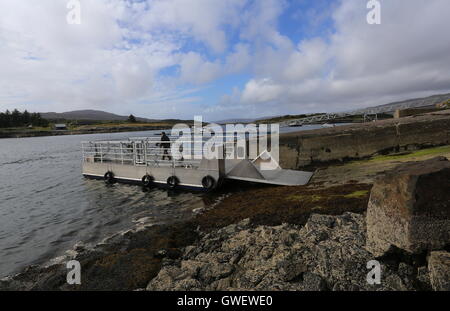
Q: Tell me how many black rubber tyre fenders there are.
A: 4